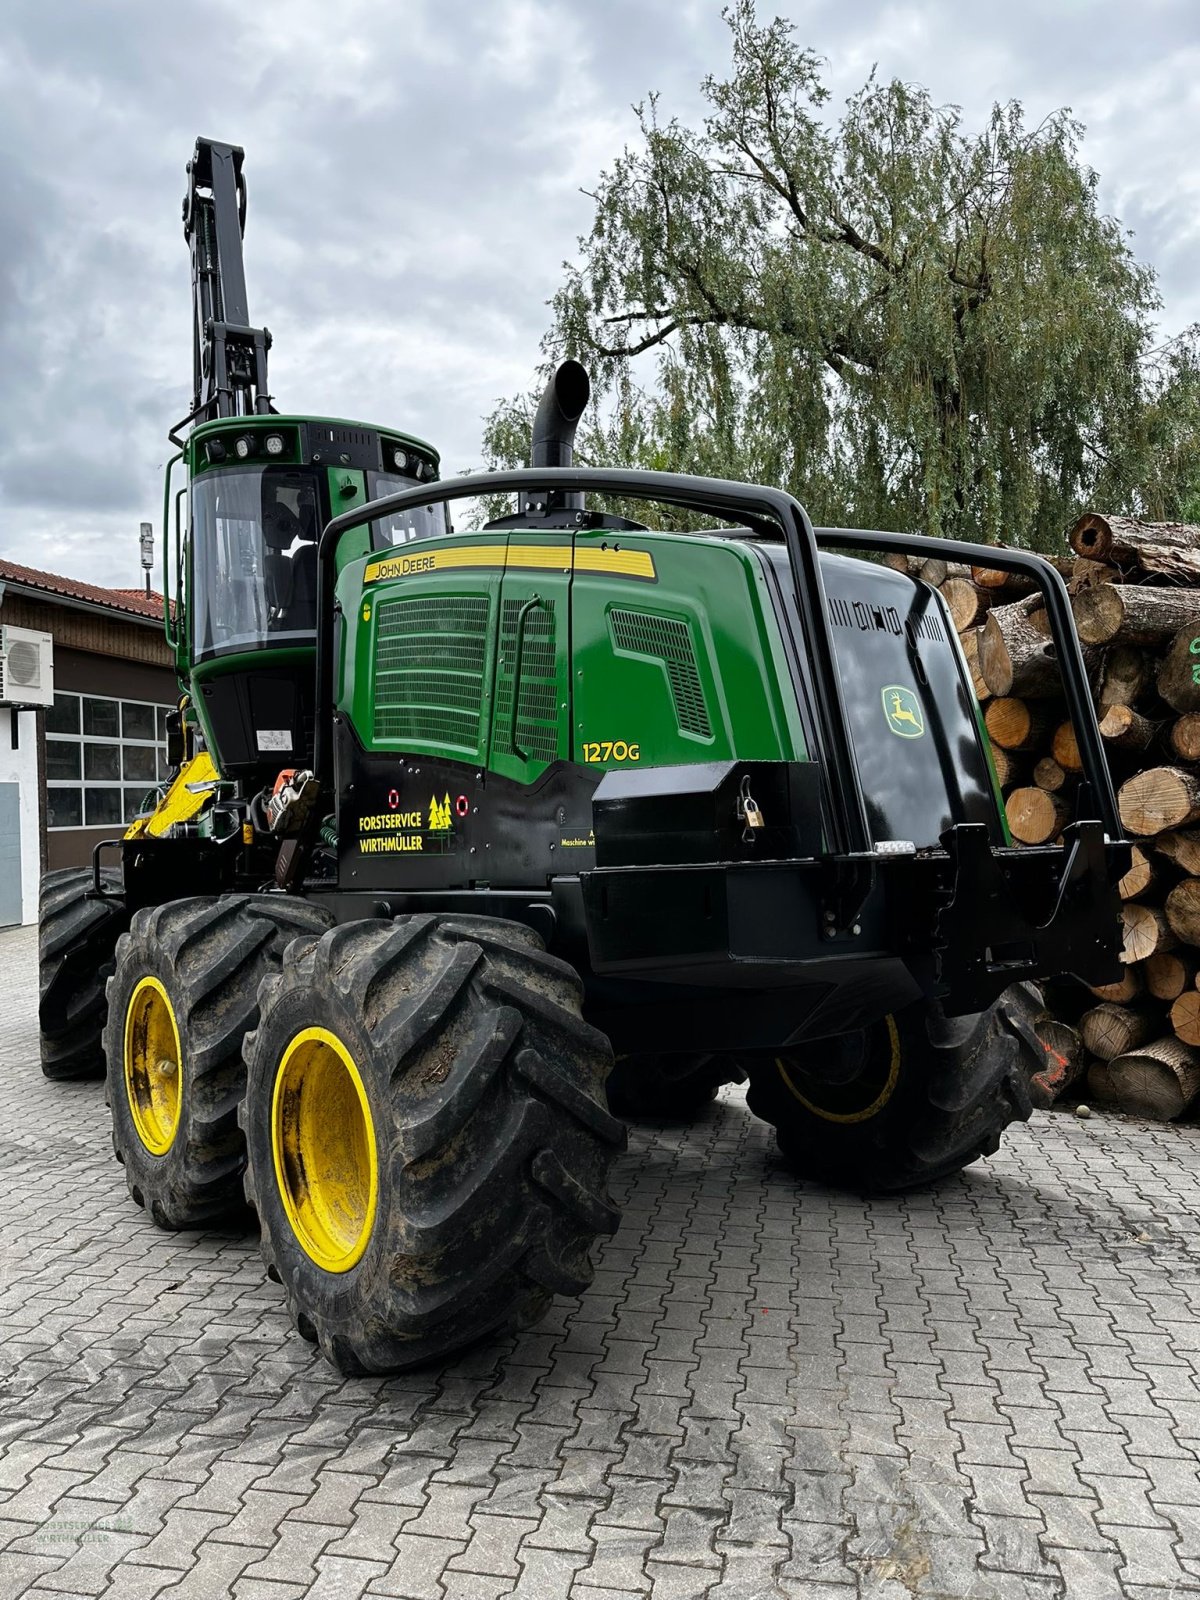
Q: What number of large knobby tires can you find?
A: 5